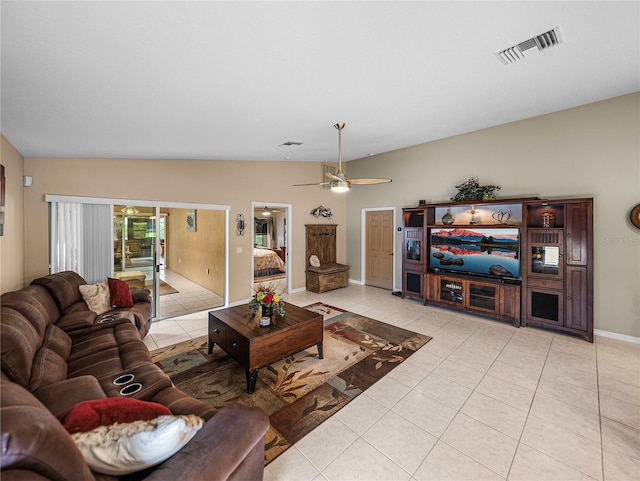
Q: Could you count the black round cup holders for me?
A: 4